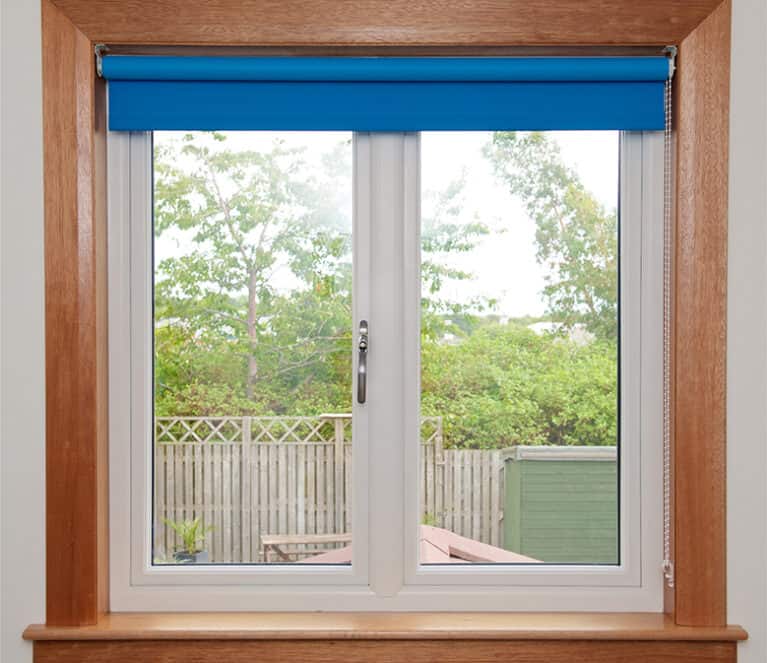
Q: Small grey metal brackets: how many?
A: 2